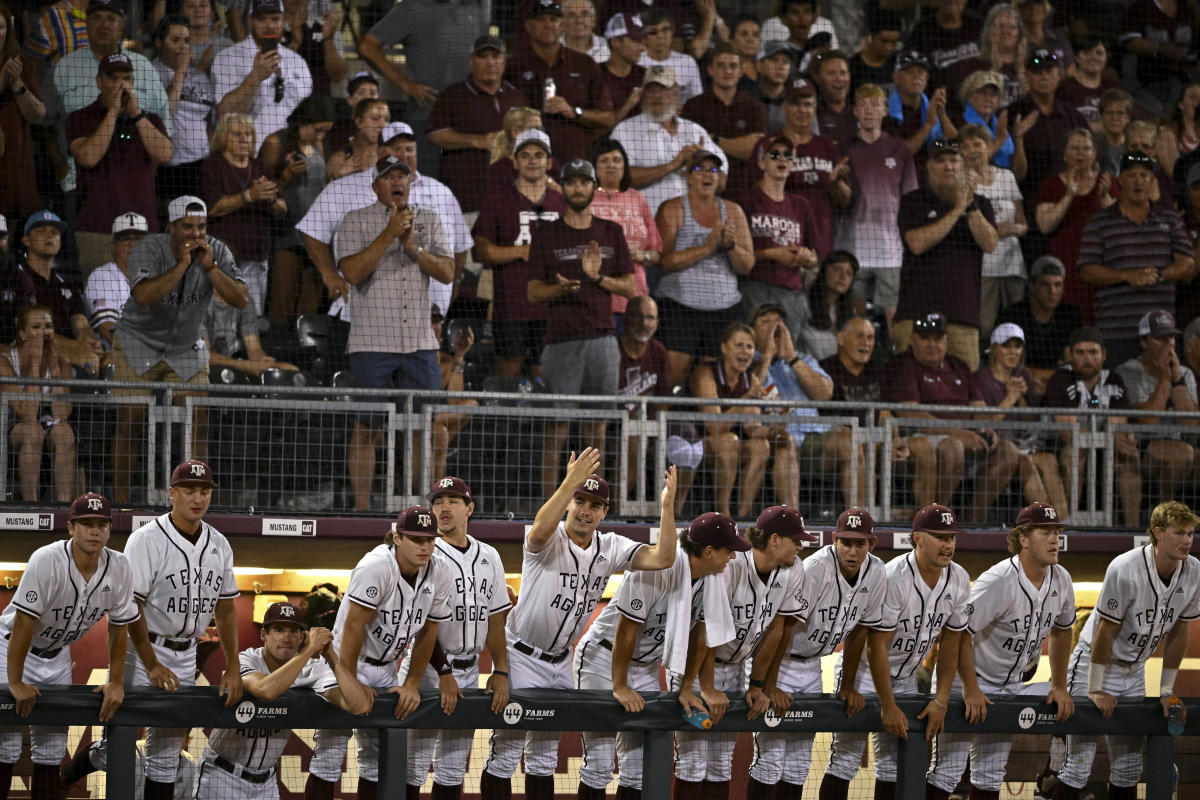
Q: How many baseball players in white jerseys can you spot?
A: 12